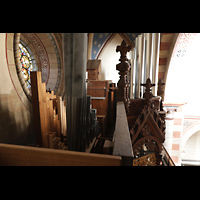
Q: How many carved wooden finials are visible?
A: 3